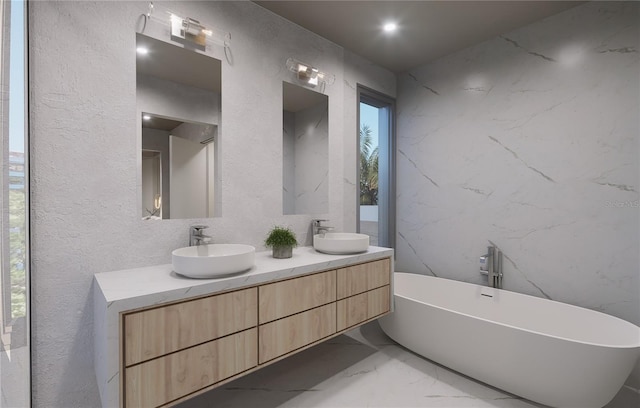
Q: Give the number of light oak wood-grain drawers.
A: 6